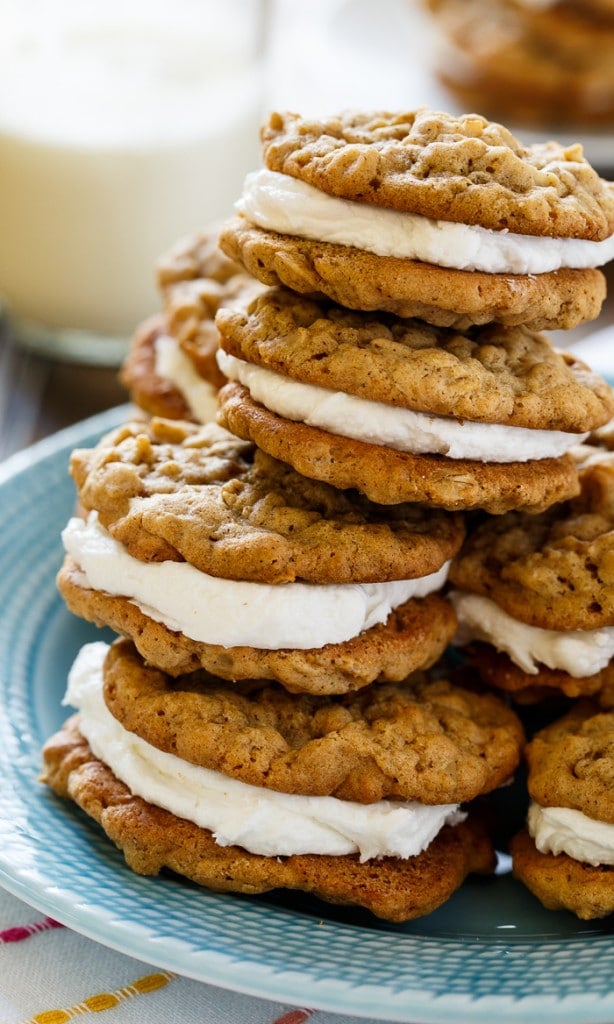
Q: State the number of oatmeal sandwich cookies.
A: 7